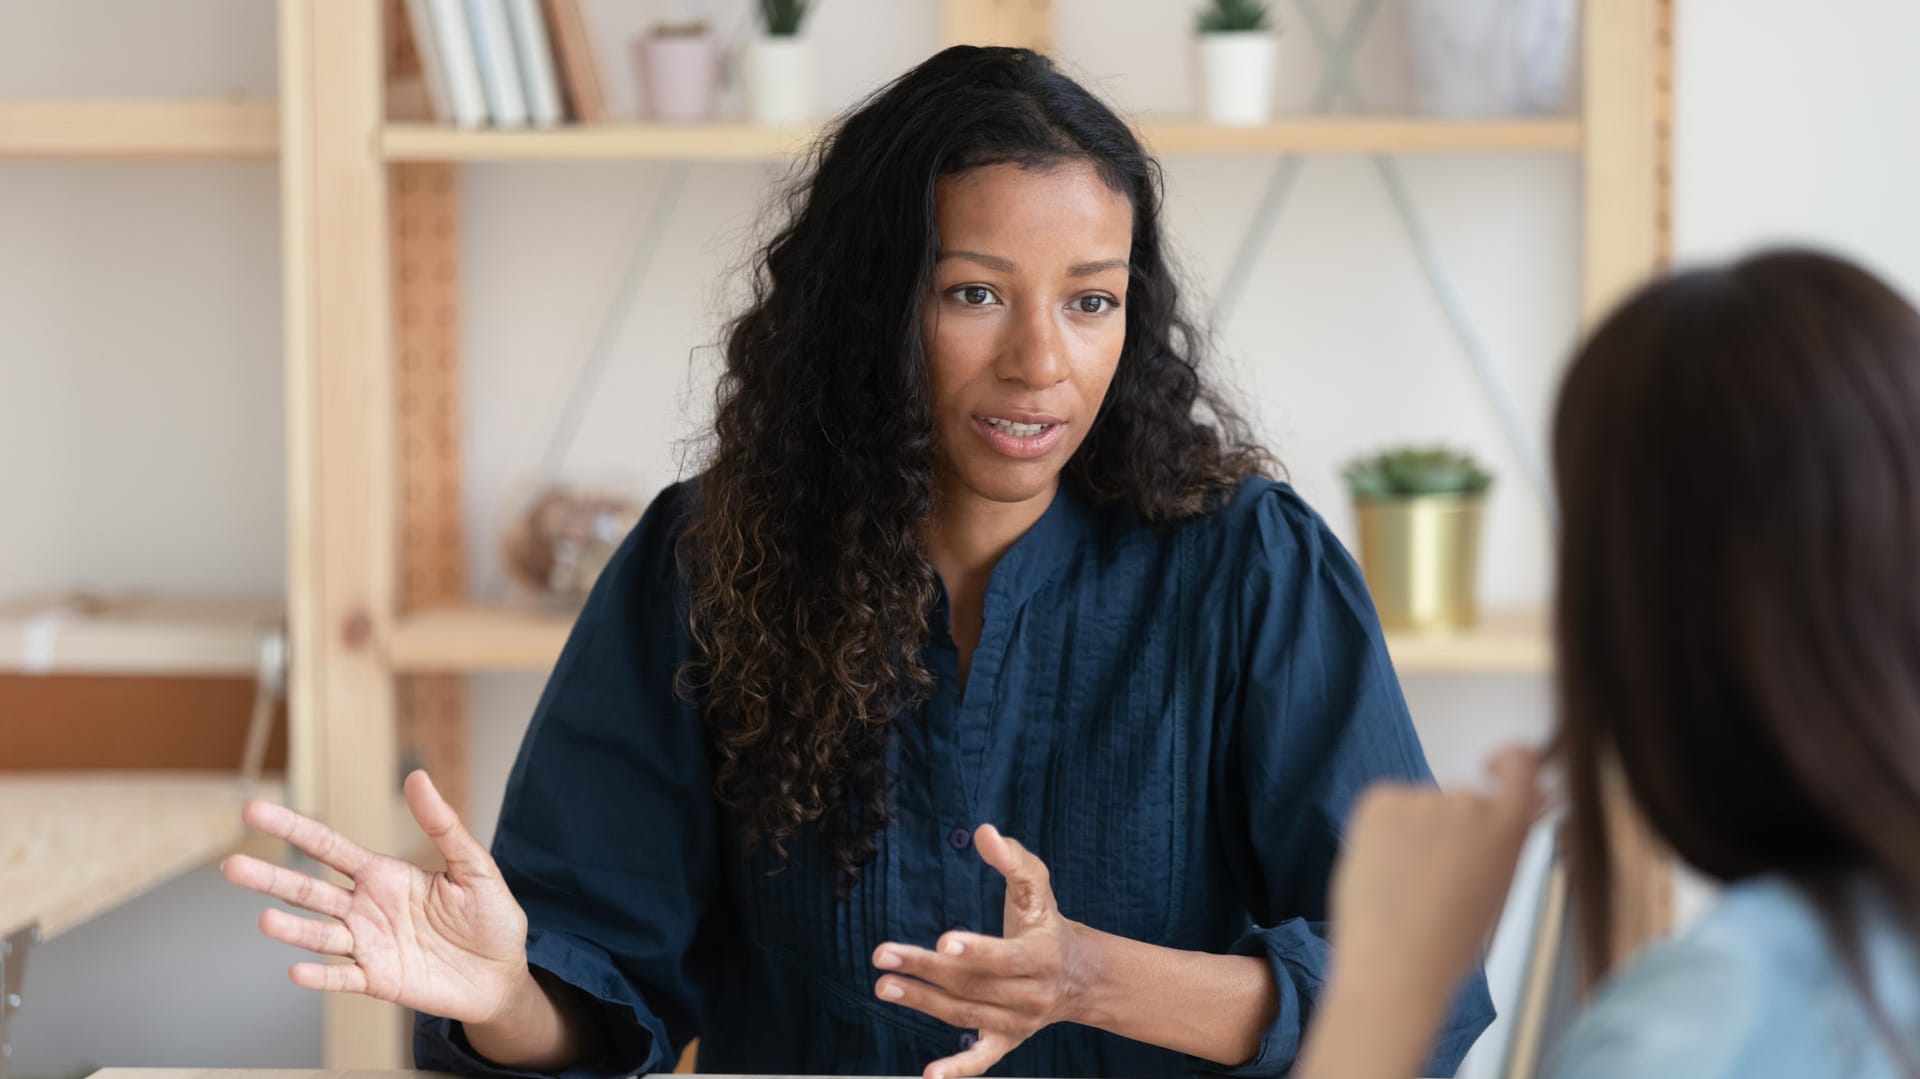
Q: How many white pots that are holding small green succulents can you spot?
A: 2